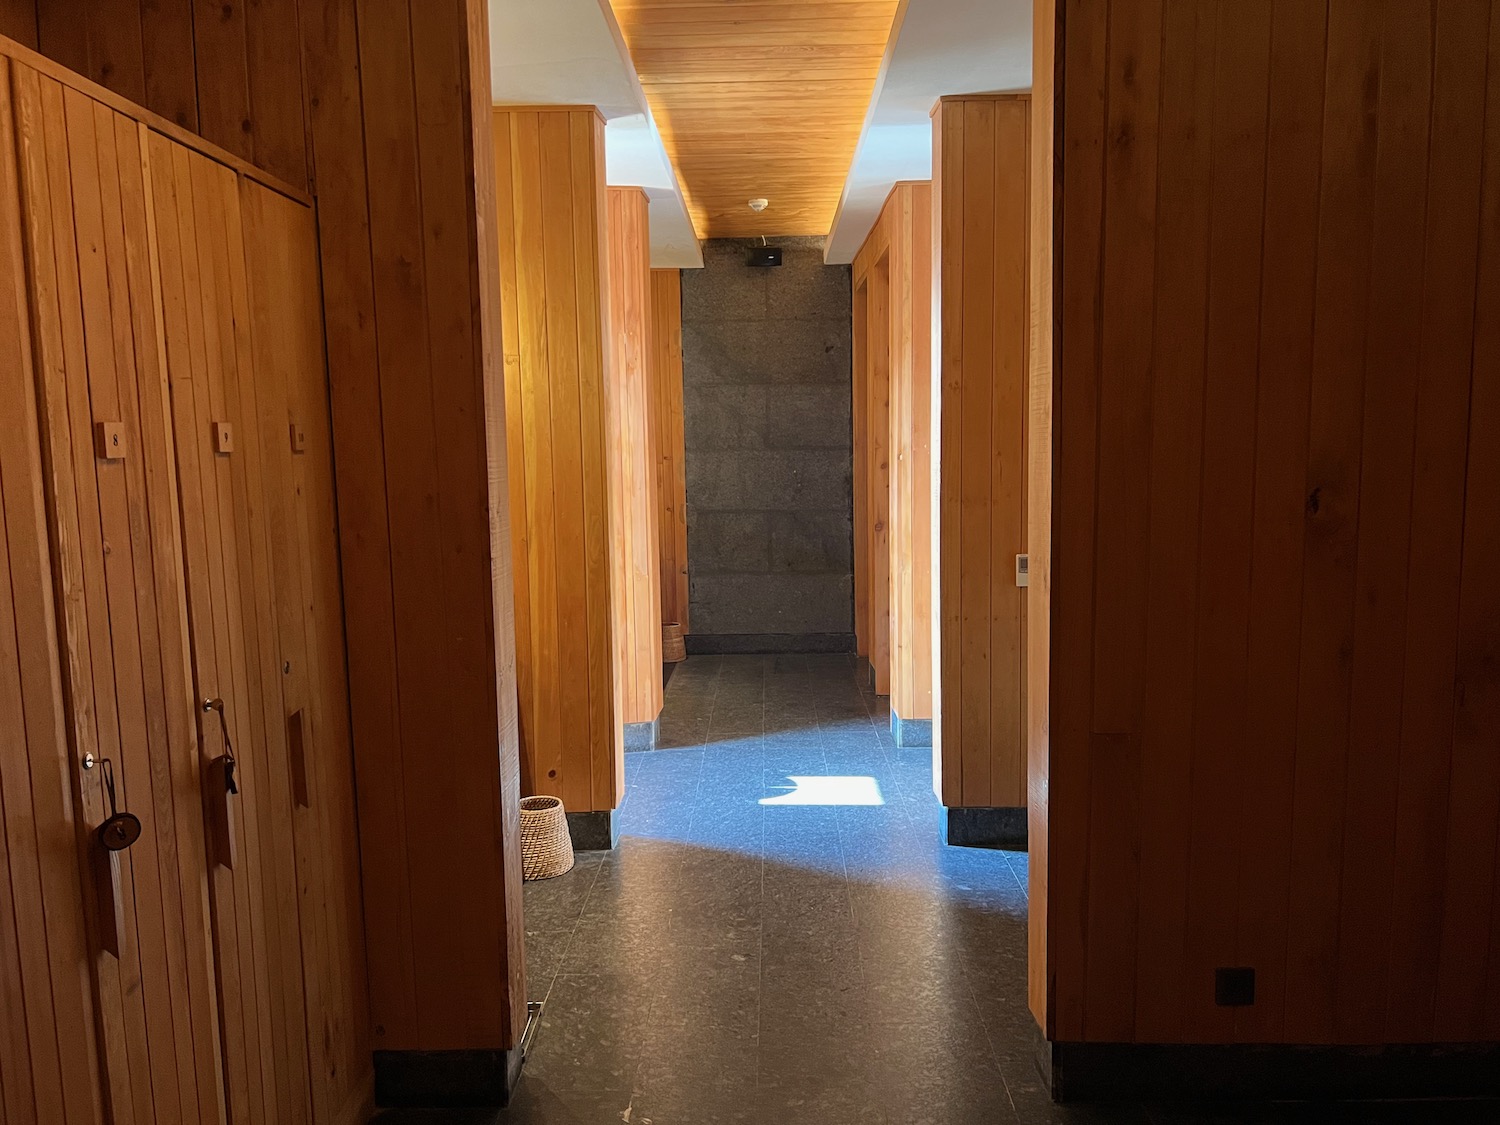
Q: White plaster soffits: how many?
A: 2